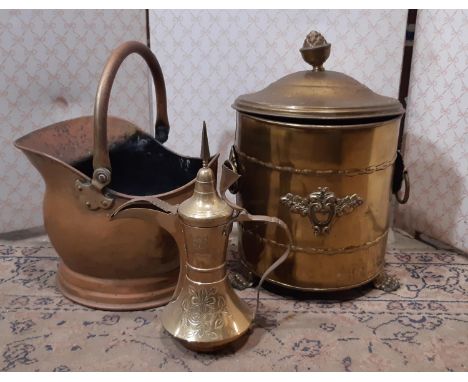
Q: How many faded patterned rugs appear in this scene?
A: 1